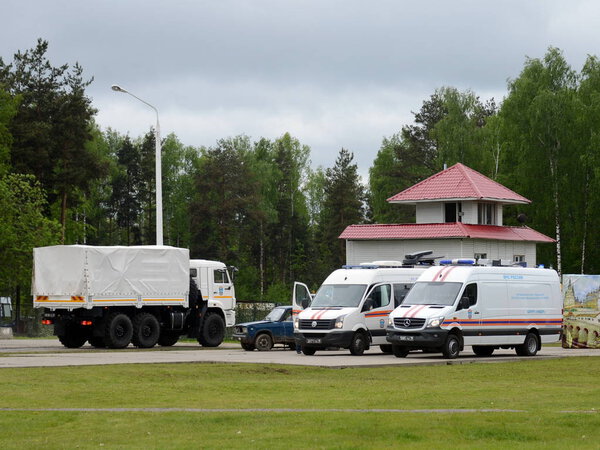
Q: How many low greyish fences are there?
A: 1